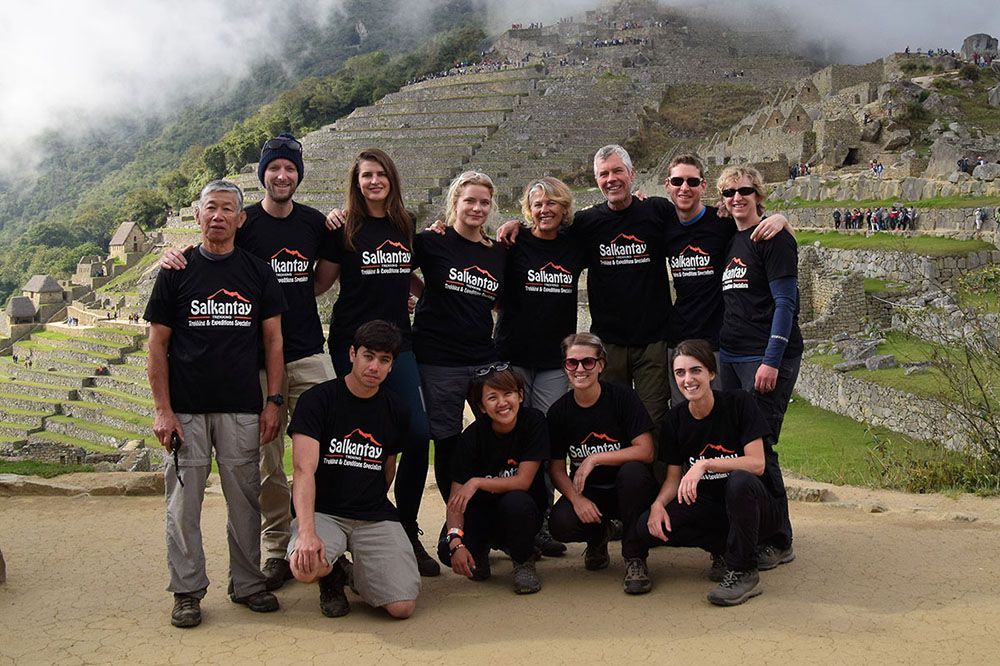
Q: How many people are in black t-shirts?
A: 12